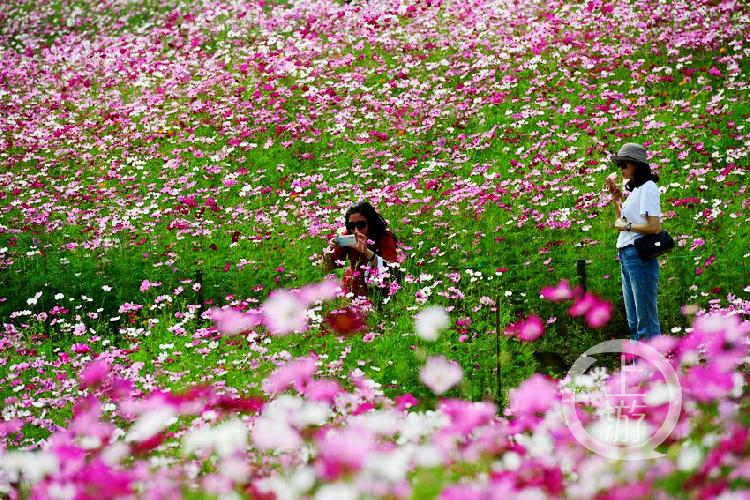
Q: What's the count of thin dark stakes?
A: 3